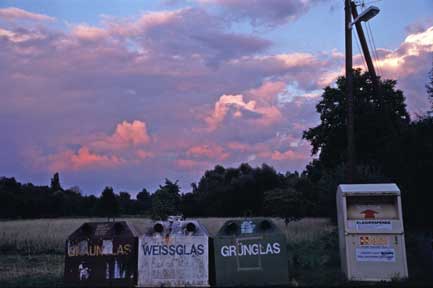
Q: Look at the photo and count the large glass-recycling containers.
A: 3